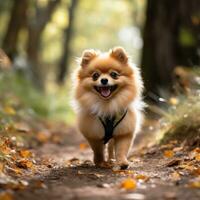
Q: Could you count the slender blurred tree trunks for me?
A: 3